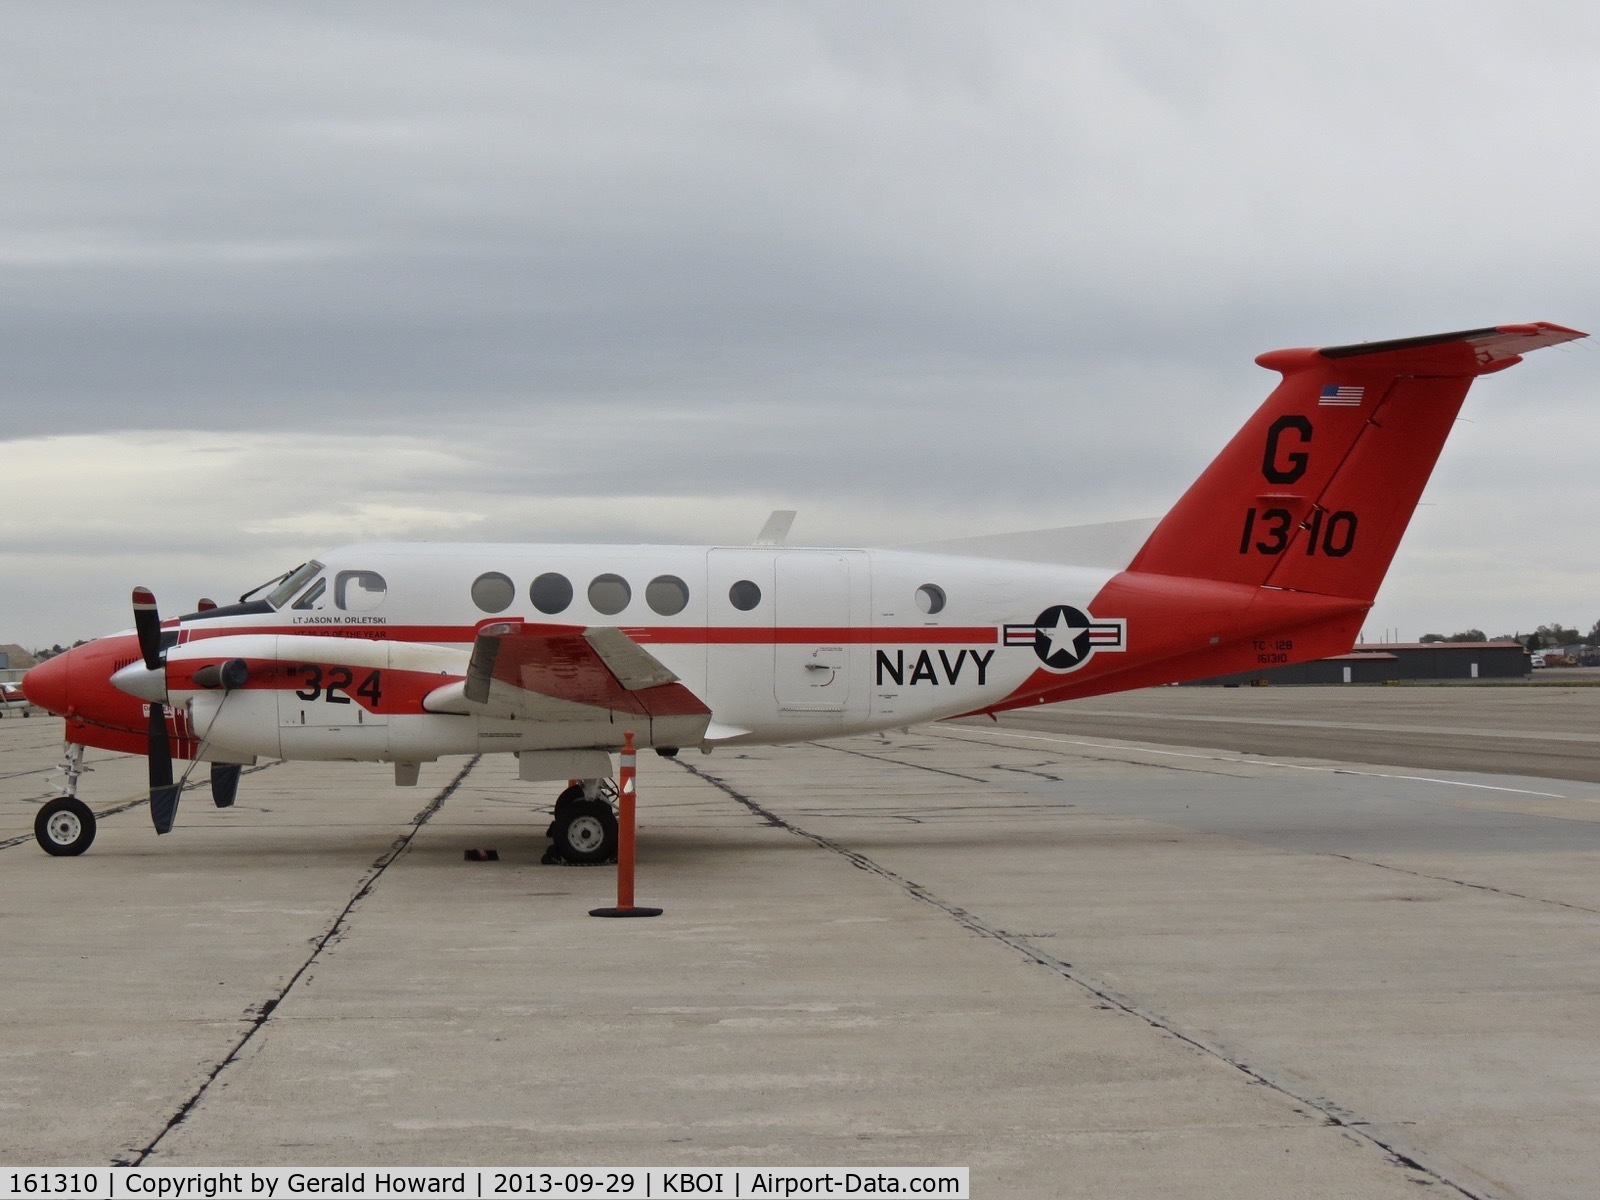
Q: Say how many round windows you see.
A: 6